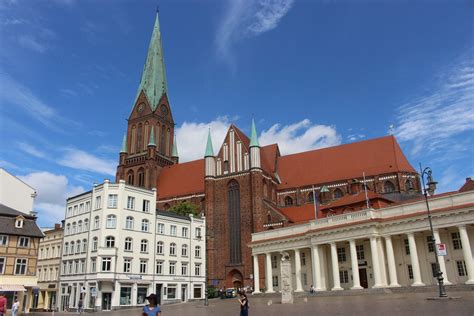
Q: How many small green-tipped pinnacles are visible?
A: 5